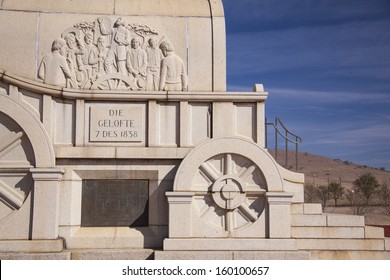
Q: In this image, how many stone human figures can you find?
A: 8